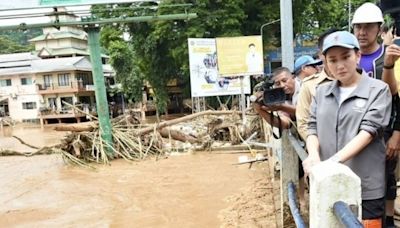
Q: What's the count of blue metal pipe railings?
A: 2